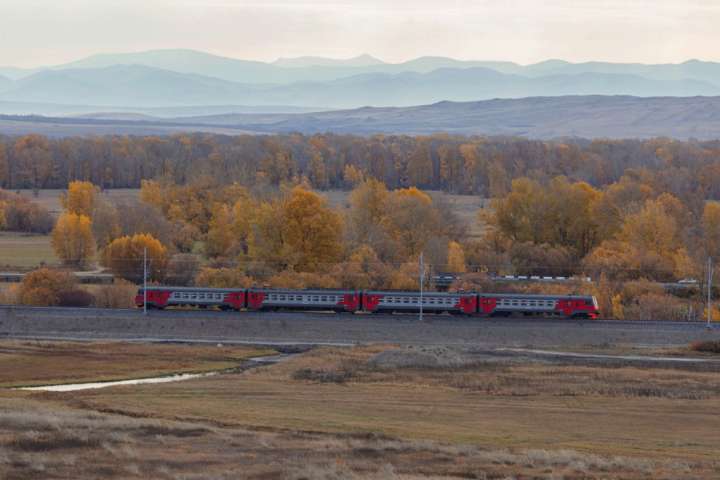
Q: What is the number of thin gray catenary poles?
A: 3